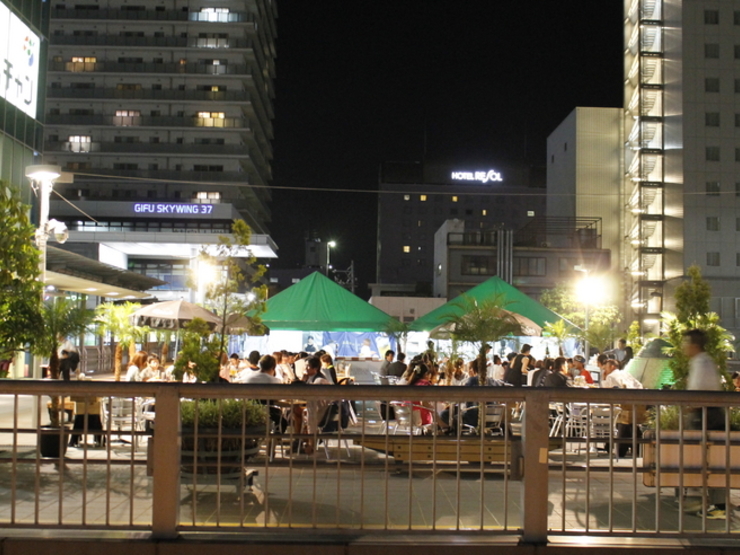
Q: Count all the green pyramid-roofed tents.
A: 2